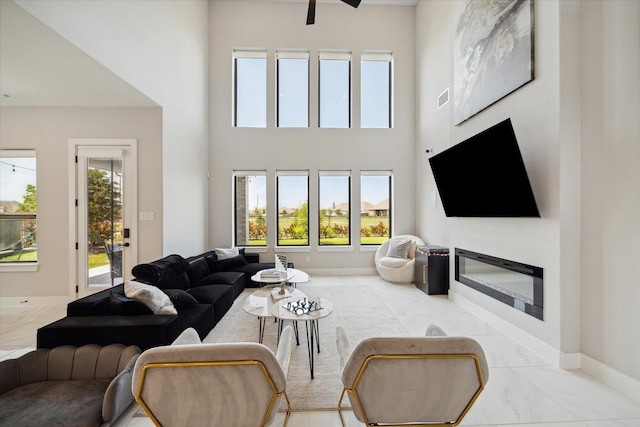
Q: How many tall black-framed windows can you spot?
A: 8